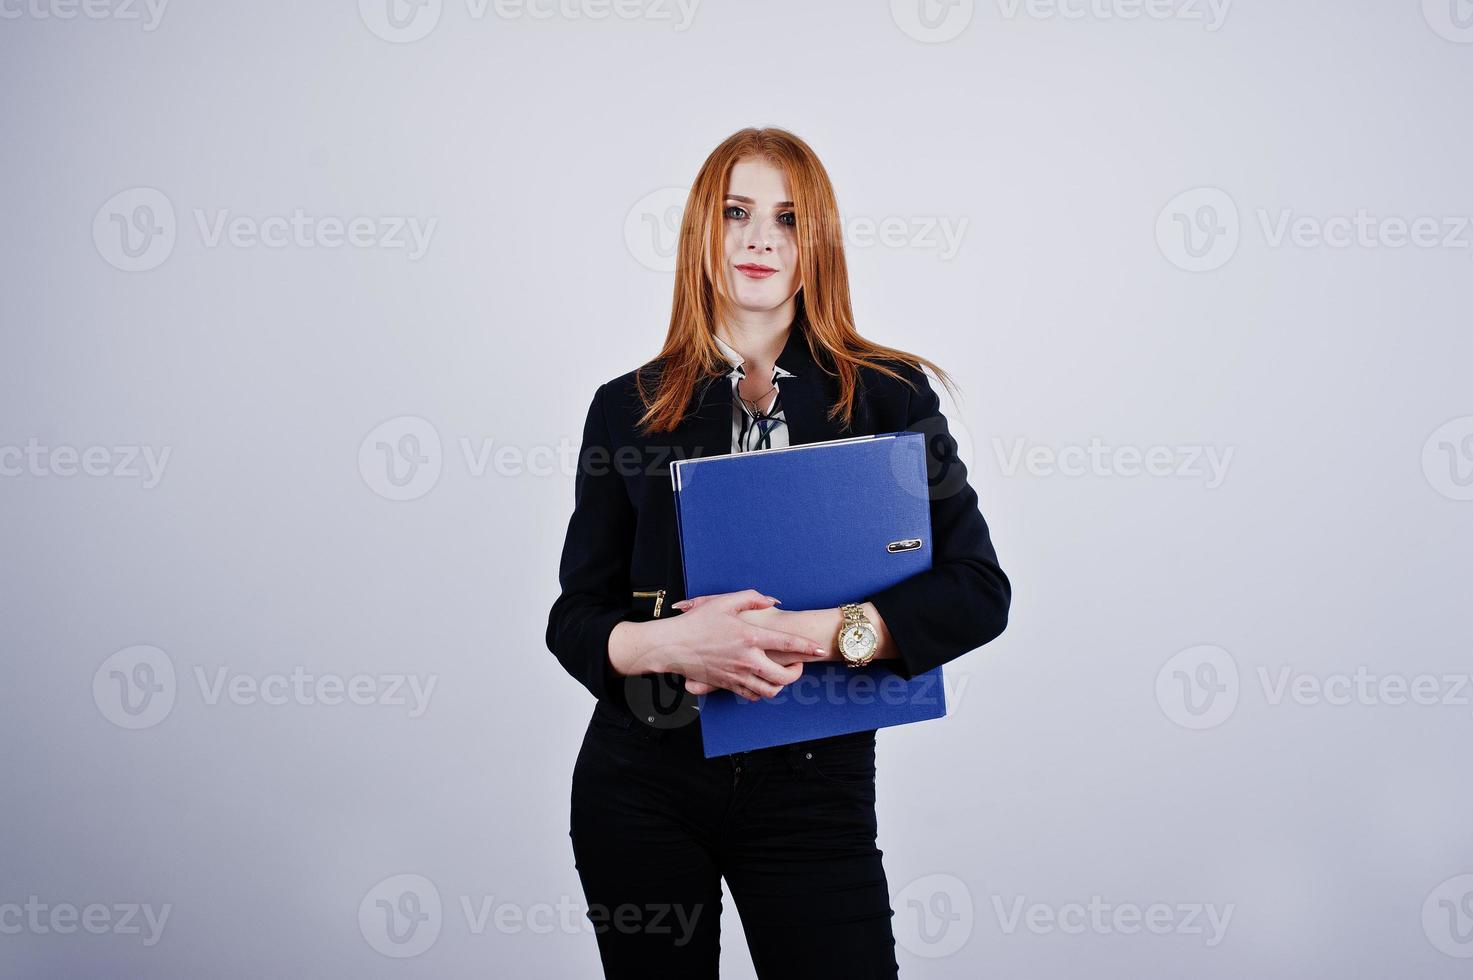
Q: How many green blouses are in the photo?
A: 0